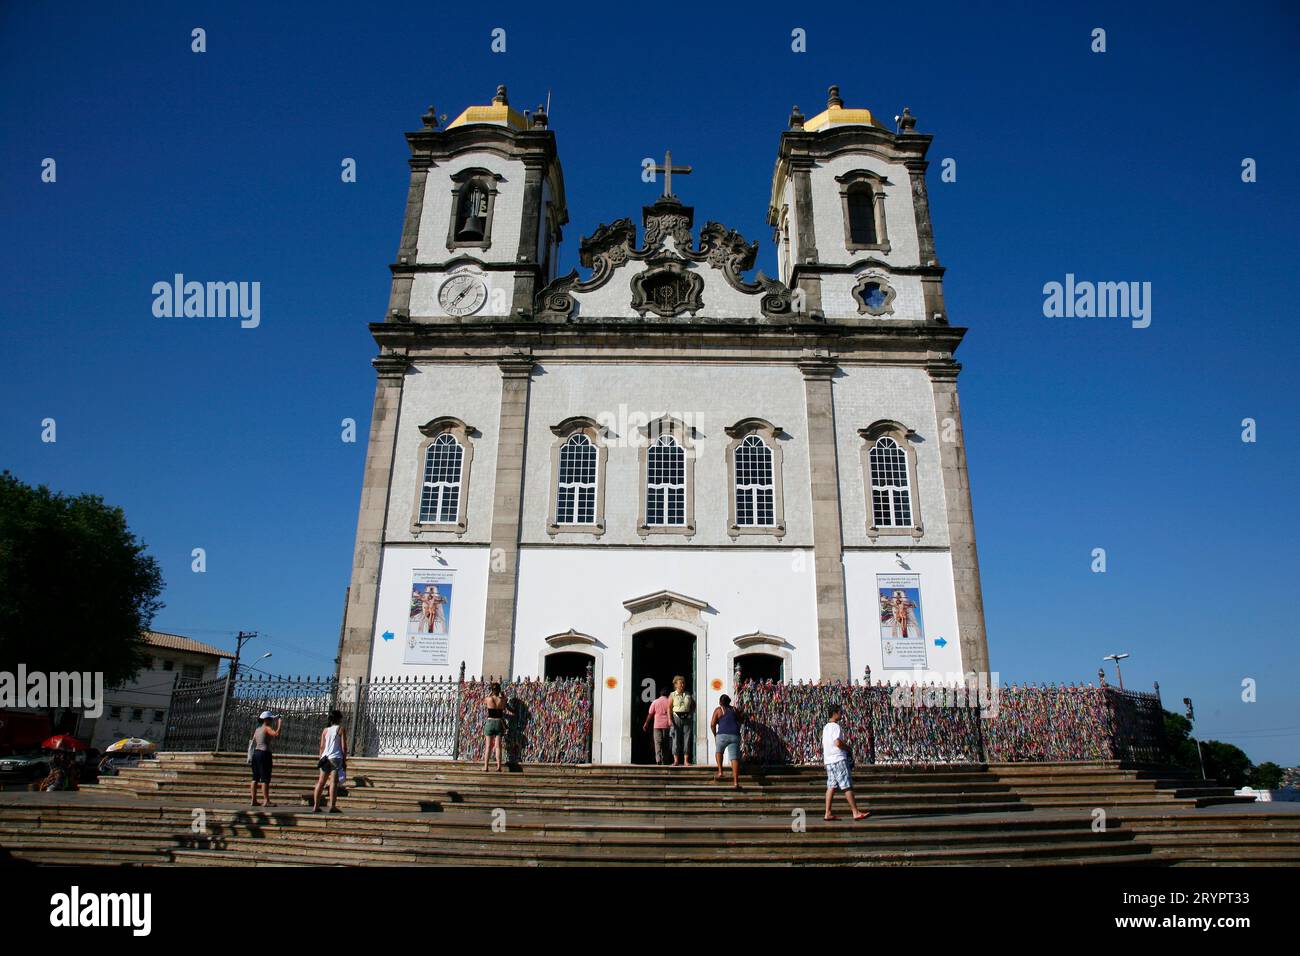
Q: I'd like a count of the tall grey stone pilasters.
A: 4